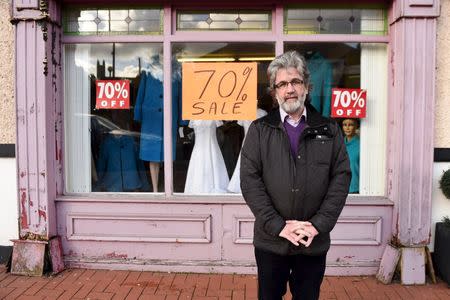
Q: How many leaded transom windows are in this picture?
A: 3